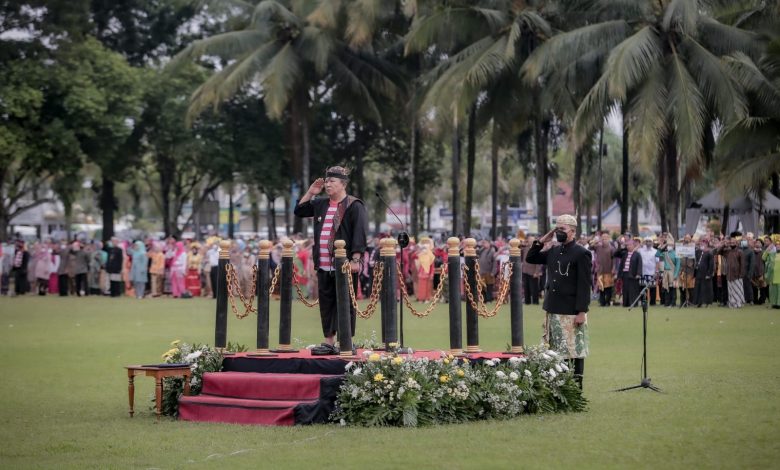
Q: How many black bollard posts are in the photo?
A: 9